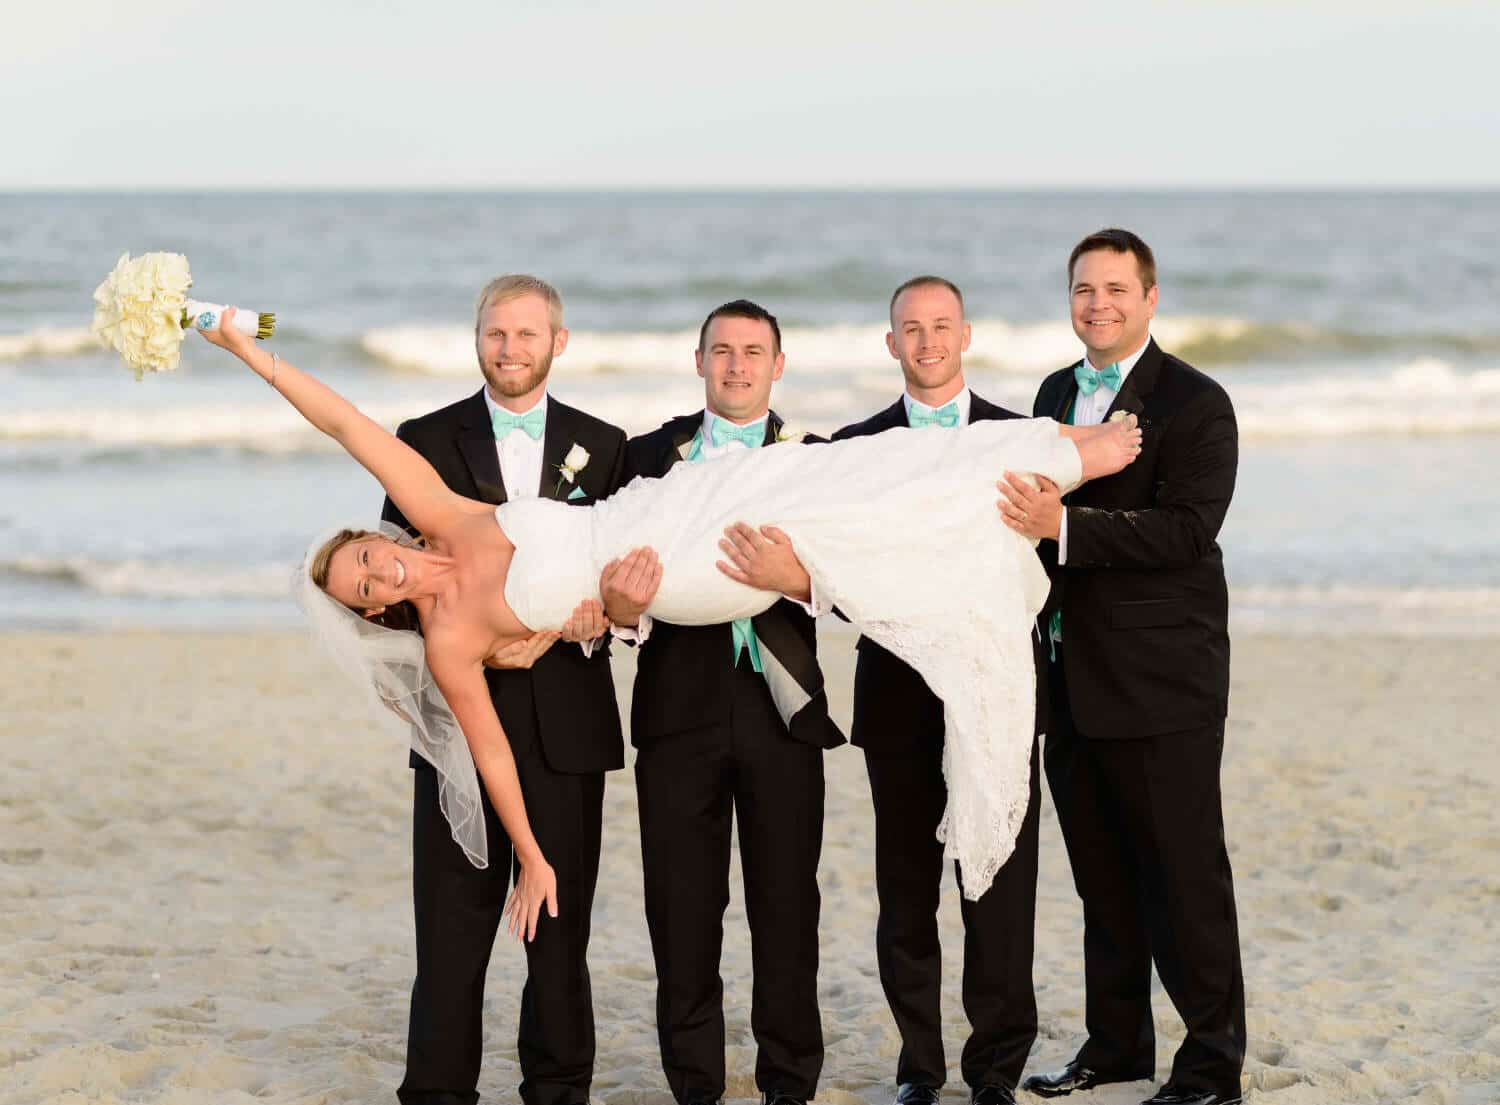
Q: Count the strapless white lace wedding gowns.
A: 1